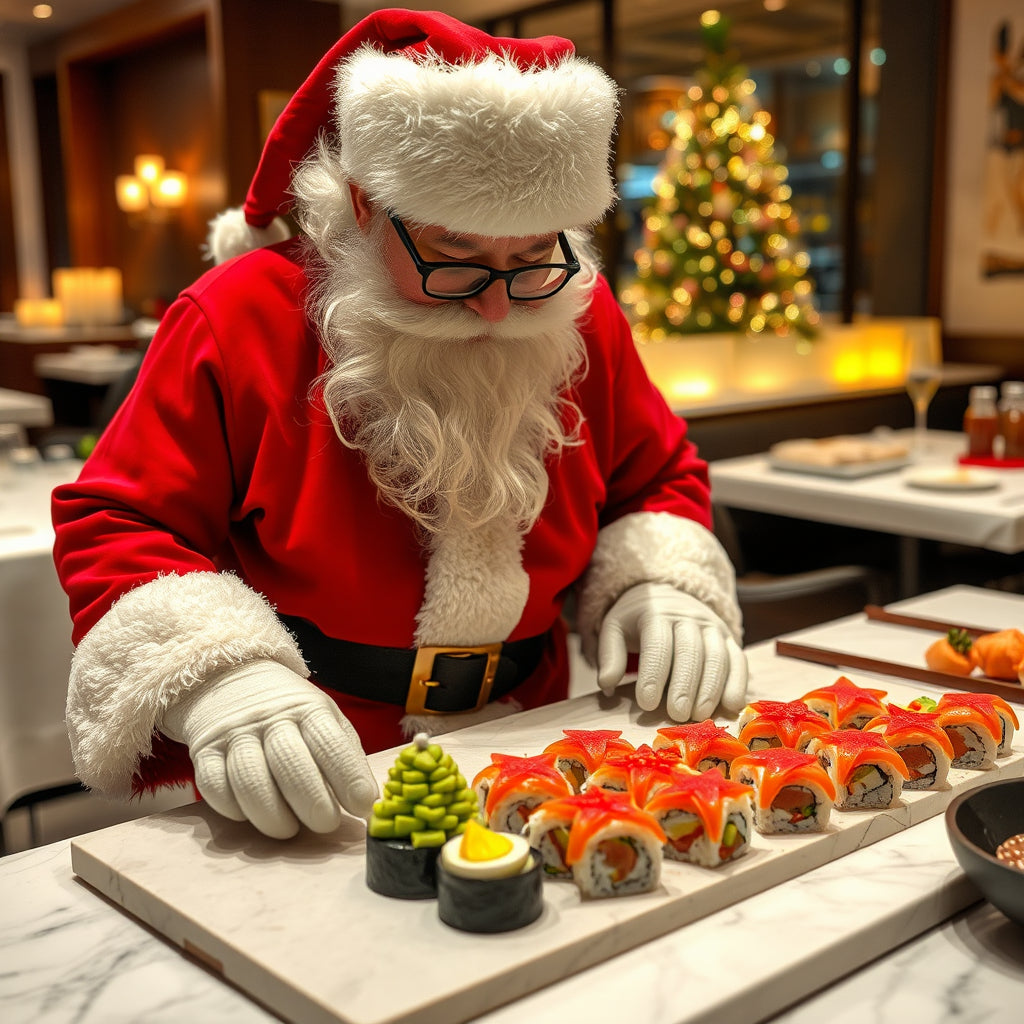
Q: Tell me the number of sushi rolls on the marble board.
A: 14